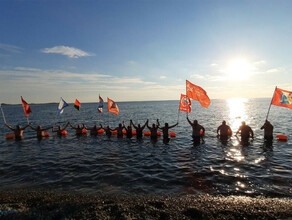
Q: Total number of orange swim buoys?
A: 14